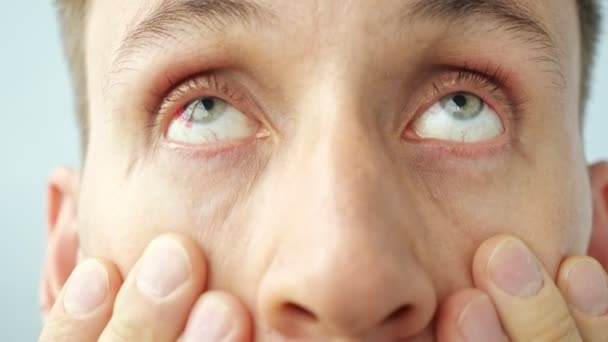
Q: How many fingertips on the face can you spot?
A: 6